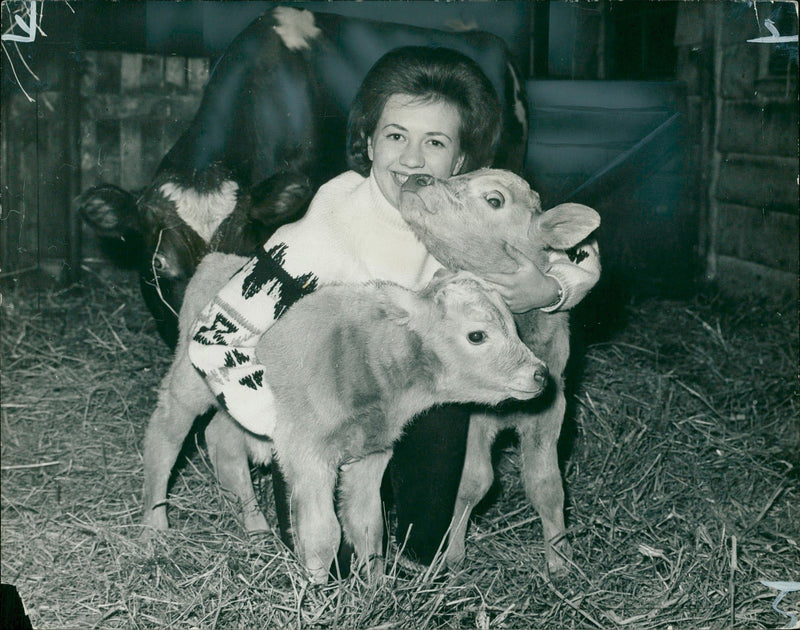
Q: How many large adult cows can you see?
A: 1